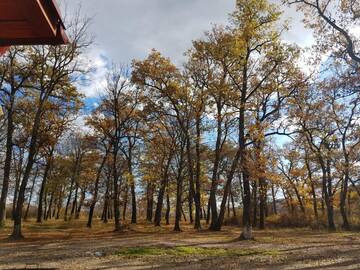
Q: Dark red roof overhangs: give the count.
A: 1